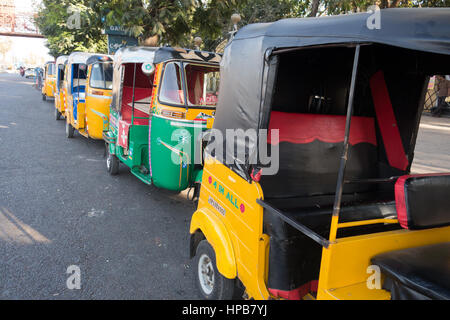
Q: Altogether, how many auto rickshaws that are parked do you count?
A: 5